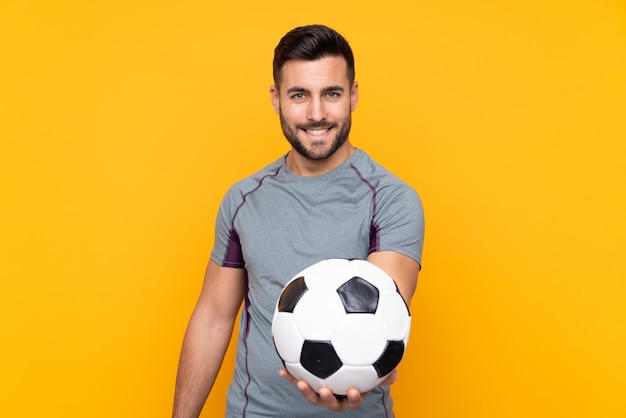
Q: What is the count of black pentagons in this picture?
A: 4